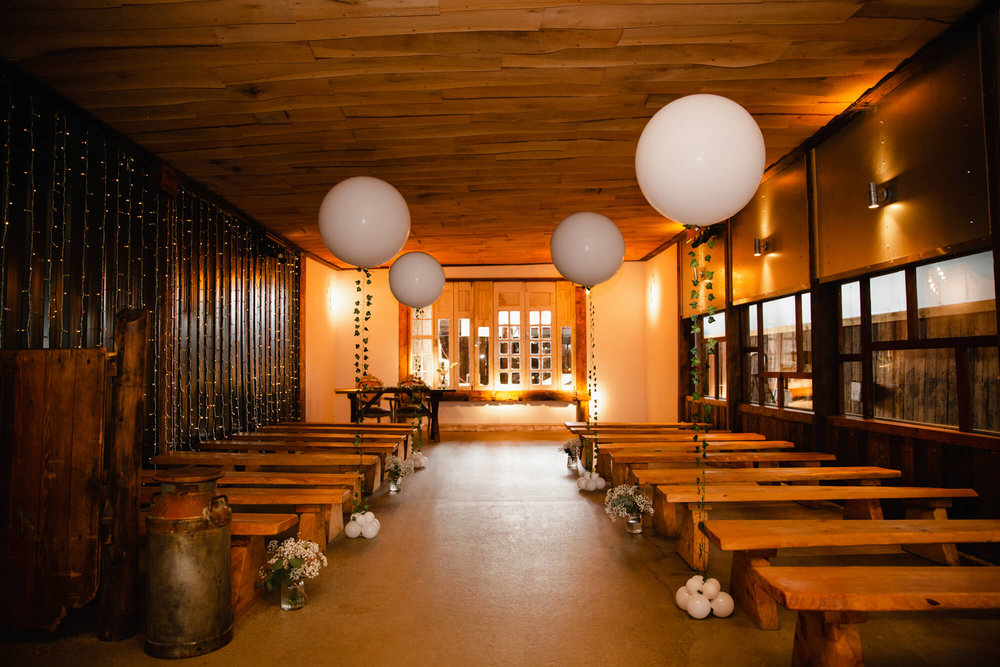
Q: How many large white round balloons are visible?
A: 4